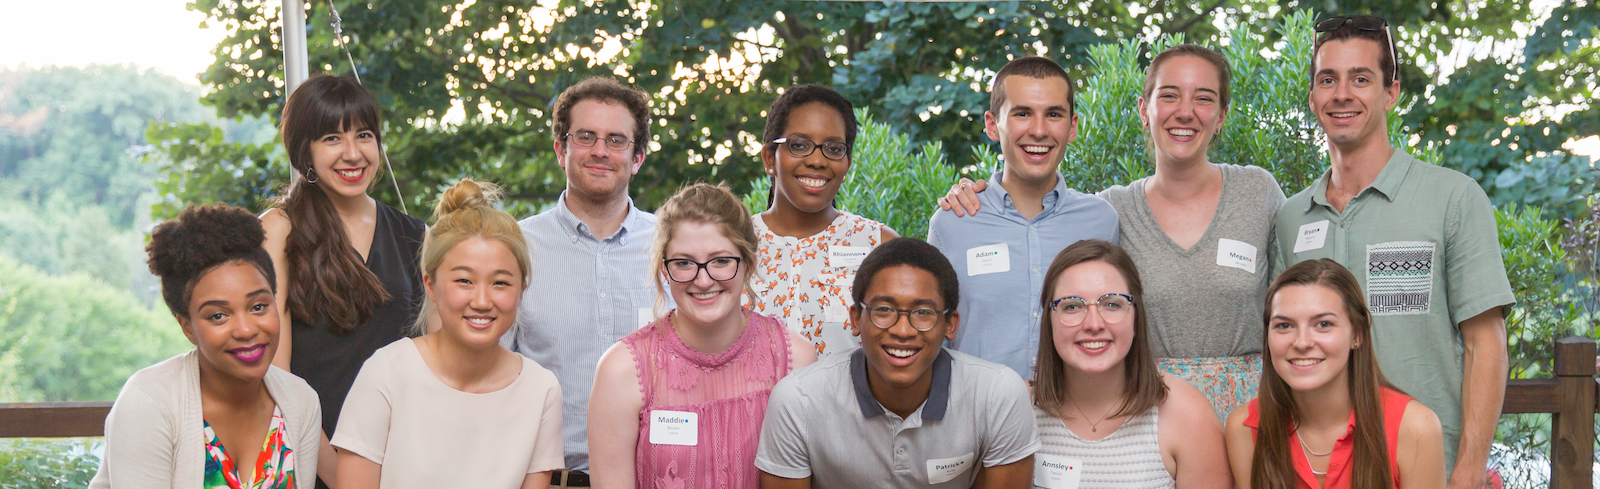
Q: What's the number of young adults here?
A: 12